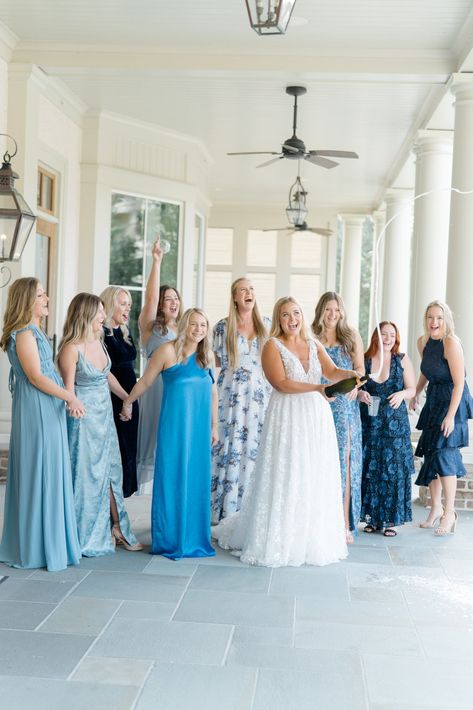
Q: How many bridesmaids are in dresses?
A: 9